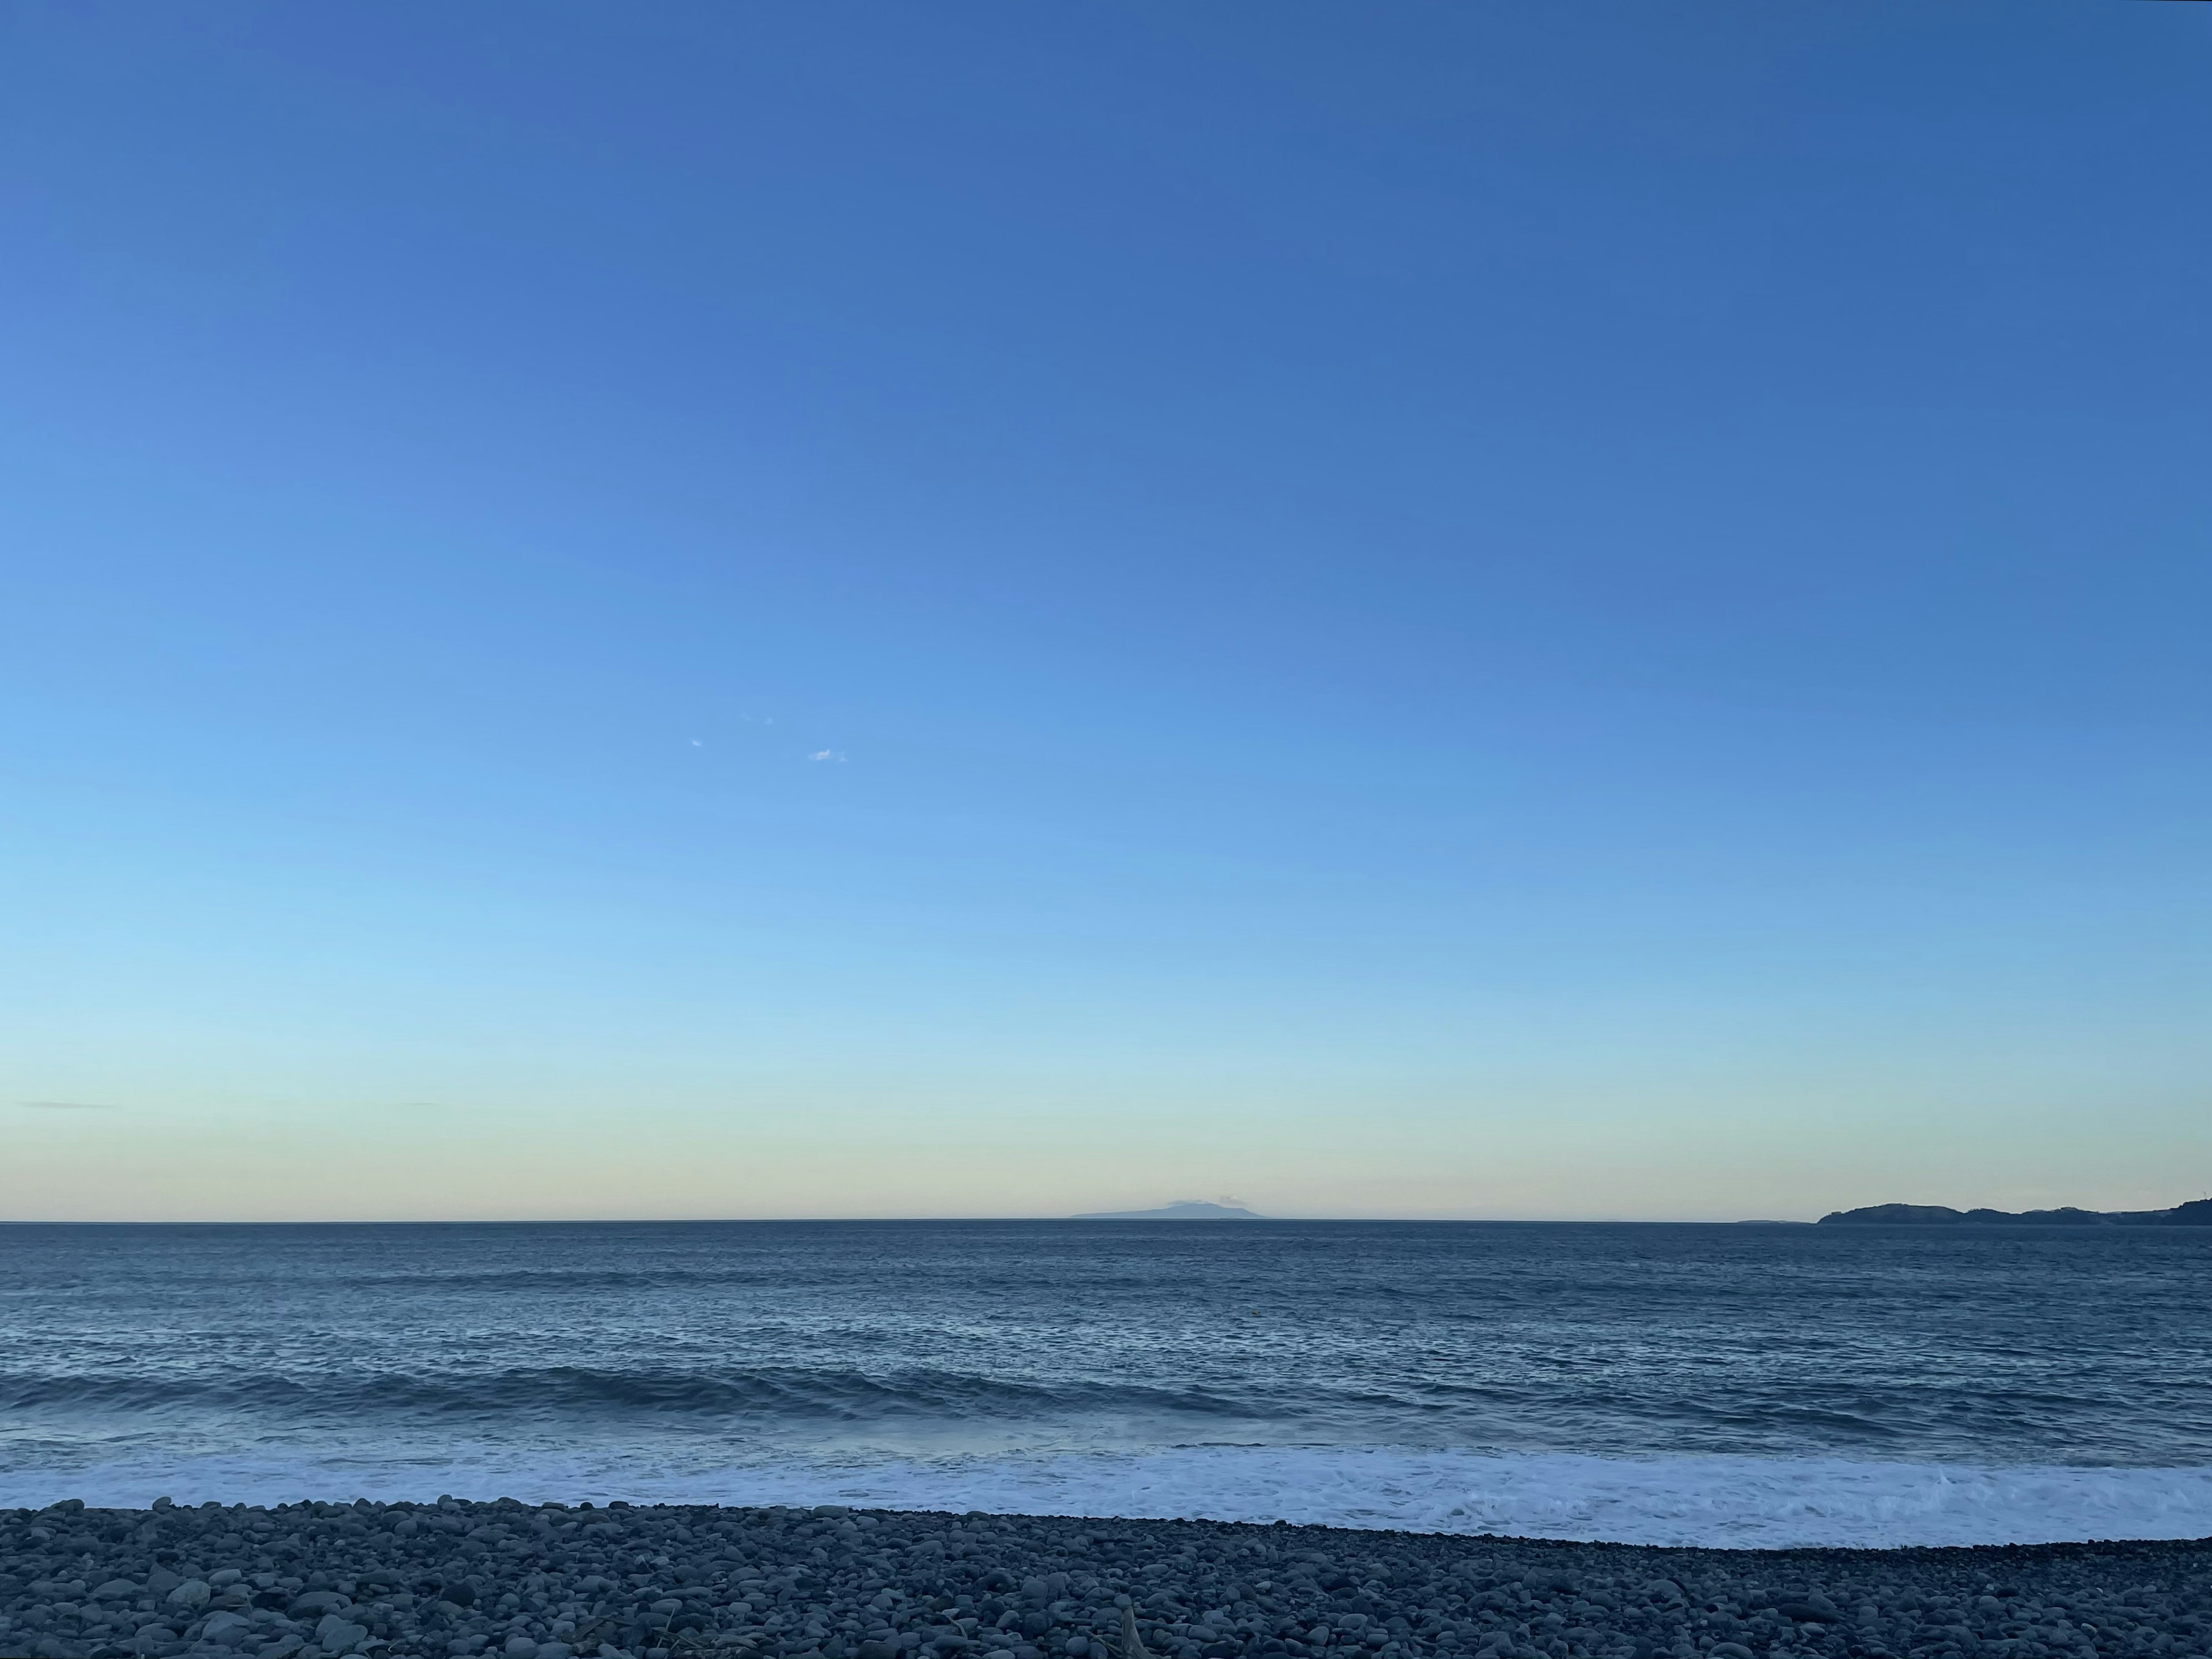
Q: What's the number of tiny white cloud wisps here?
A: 3